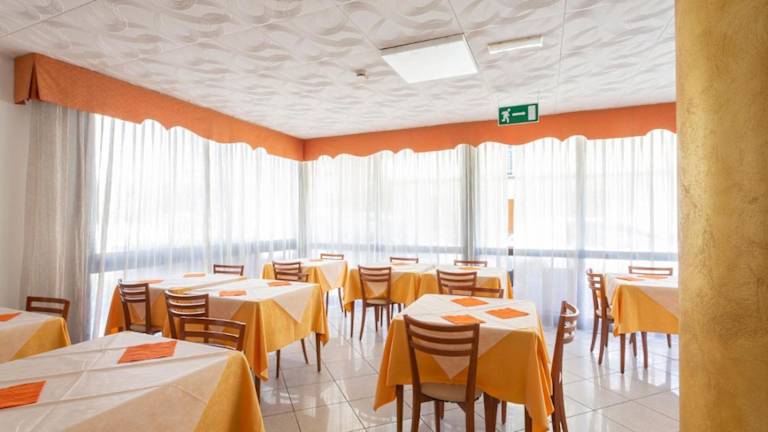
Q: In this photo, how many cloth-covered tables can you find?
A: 9